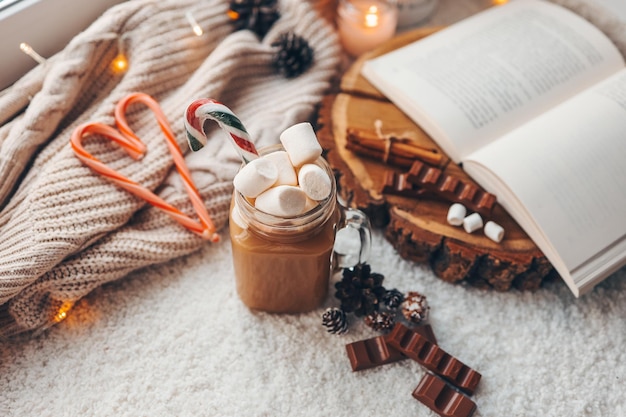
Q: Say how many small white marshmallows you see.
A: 3